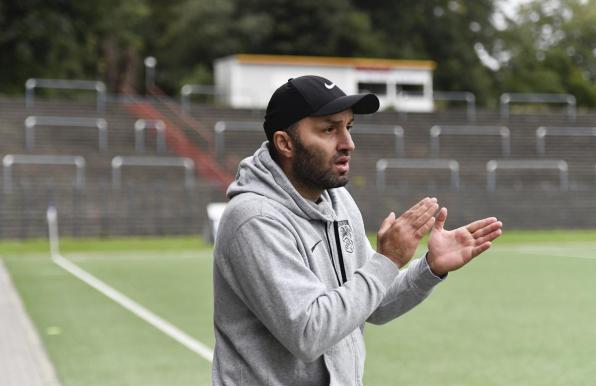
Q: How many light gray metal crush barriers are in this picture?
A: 14